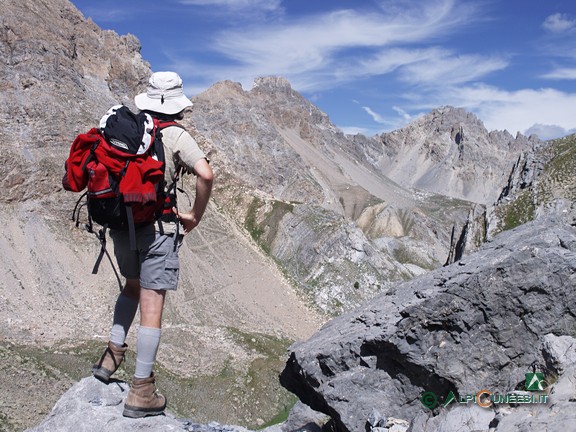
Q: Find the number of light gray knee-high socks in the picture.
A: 2